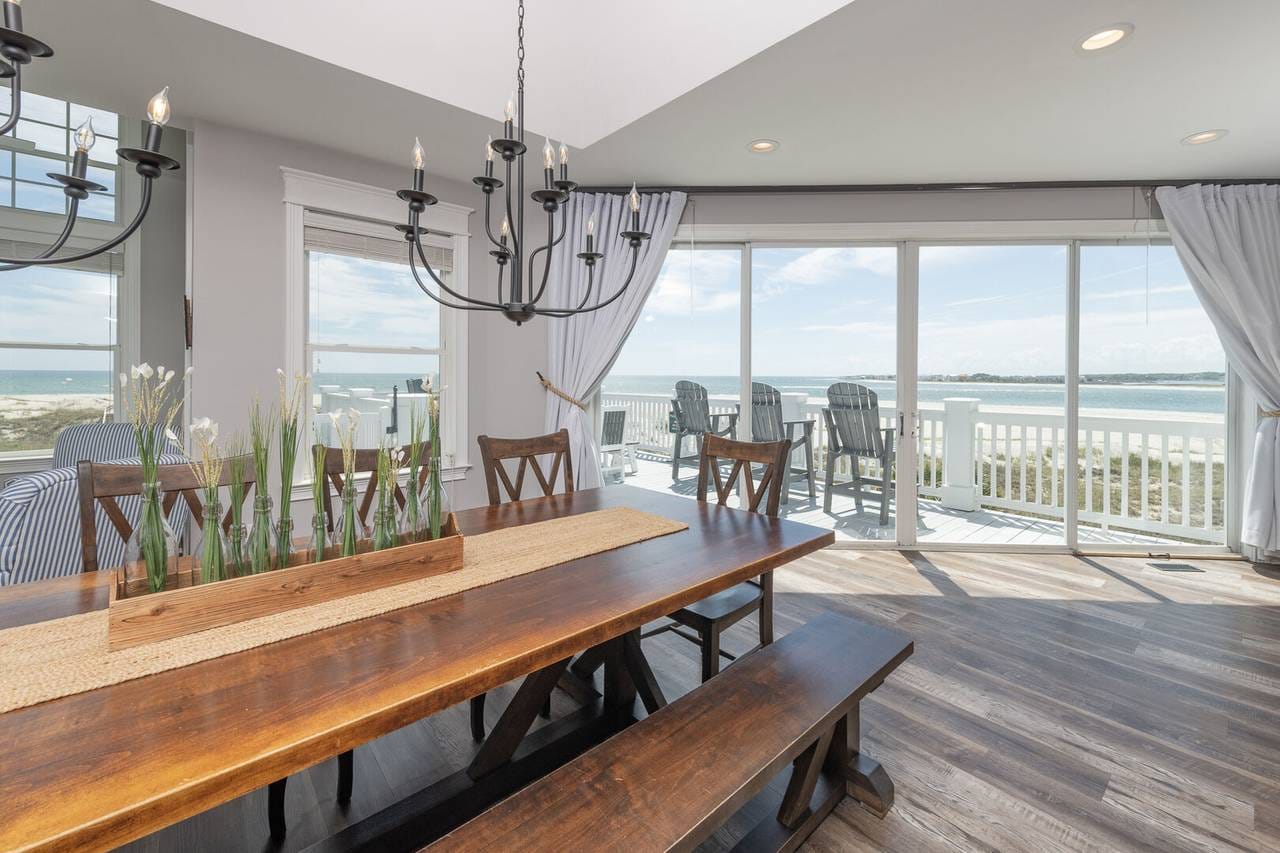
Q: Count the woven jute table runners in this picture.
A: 1